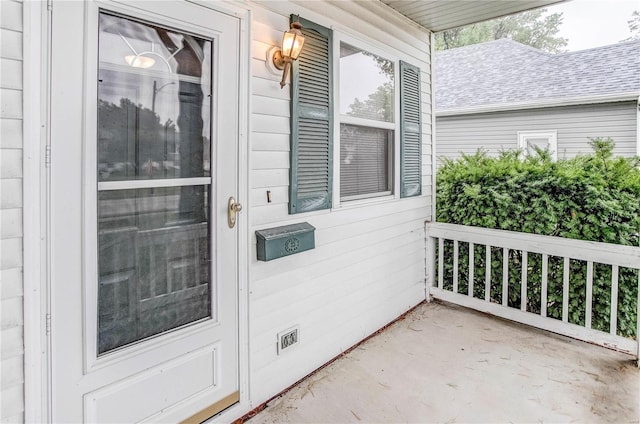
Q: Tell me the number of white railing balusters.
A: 10